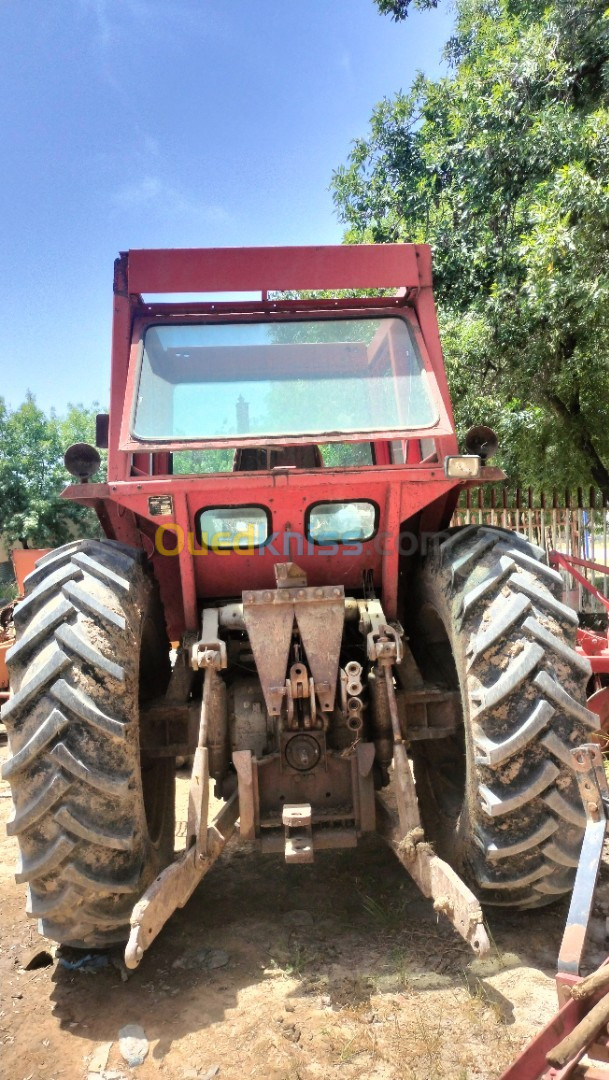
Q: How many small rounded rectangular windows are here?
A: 2